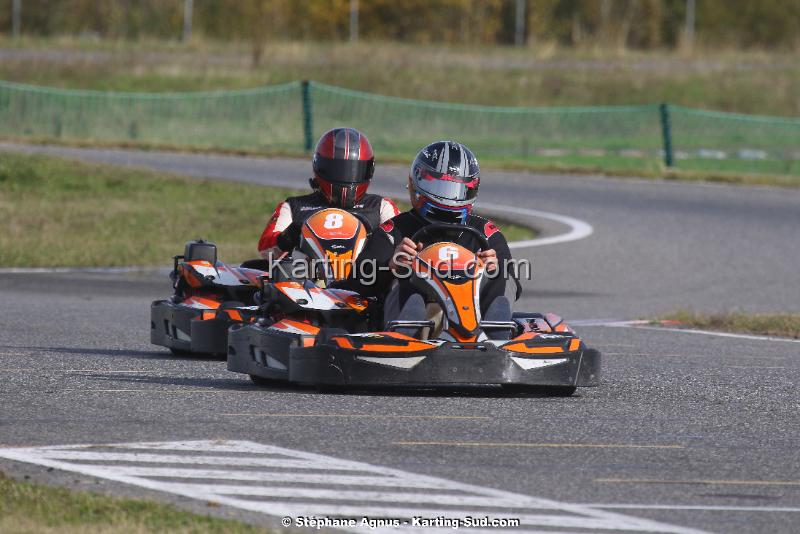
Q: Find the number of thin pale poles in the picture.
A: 5